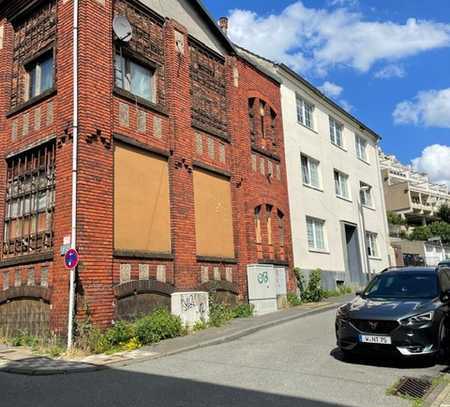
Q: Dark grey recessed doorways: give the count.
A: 1